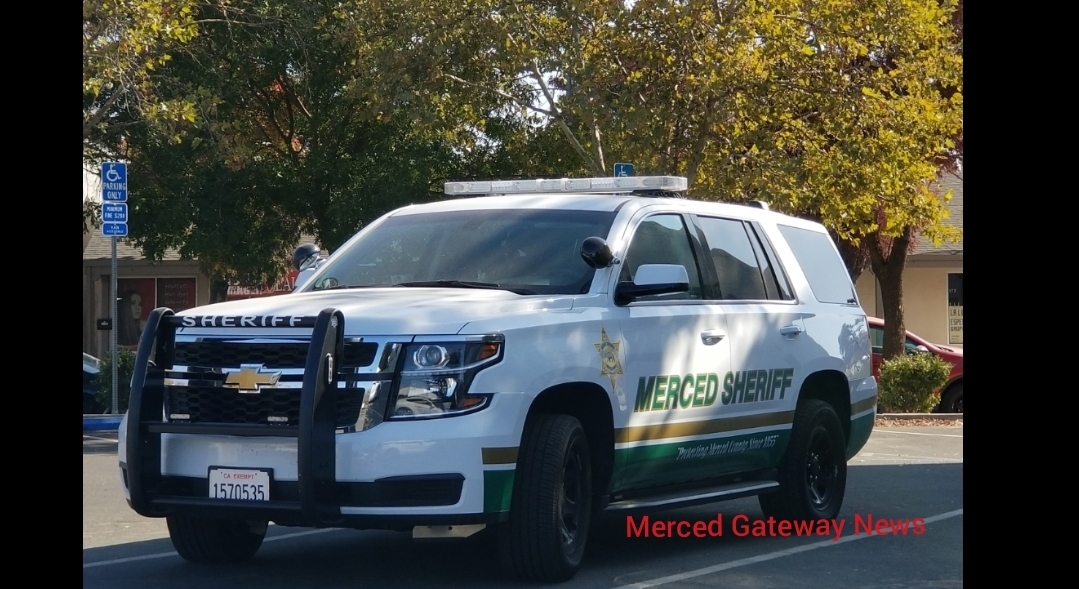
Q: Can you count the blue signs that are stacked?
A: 3